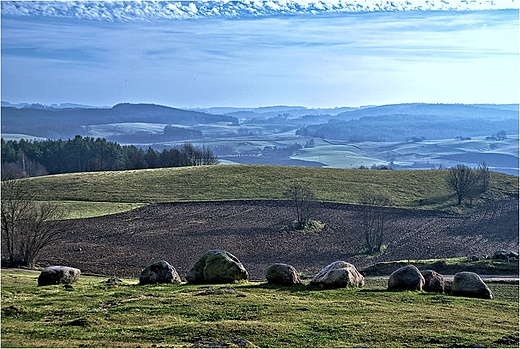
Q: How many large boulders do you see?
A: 8